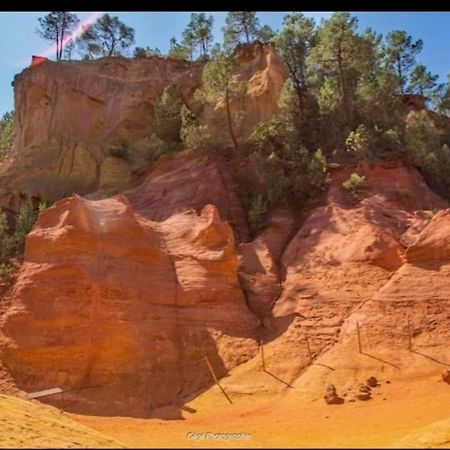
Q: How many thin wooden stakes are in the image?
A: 5